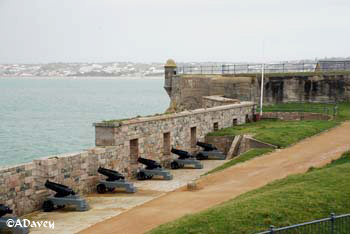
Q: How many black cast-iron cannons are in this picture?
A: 6